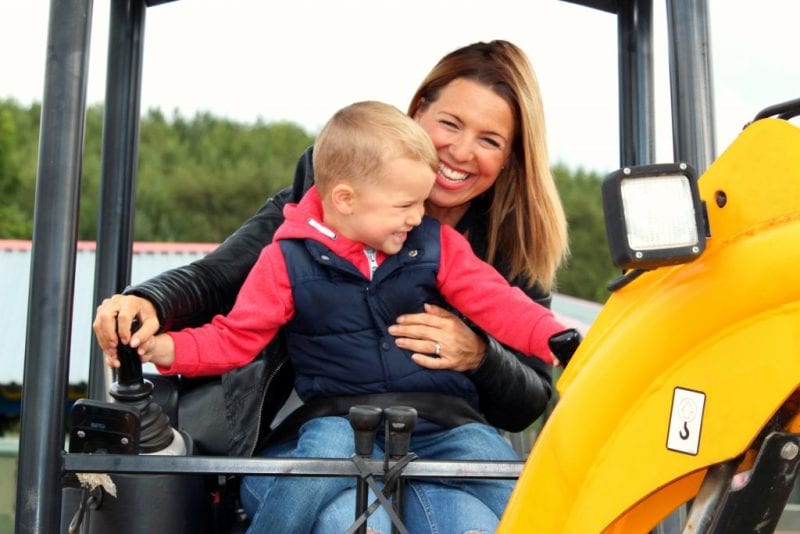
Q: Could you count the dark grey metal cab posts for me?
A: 4